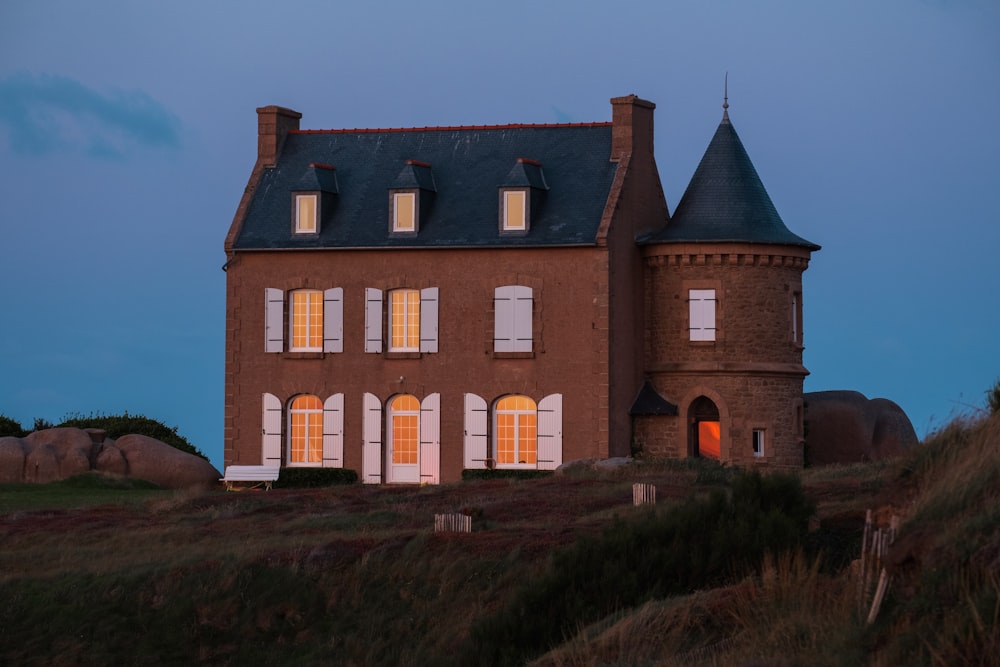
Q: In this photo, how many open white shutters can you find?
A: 10